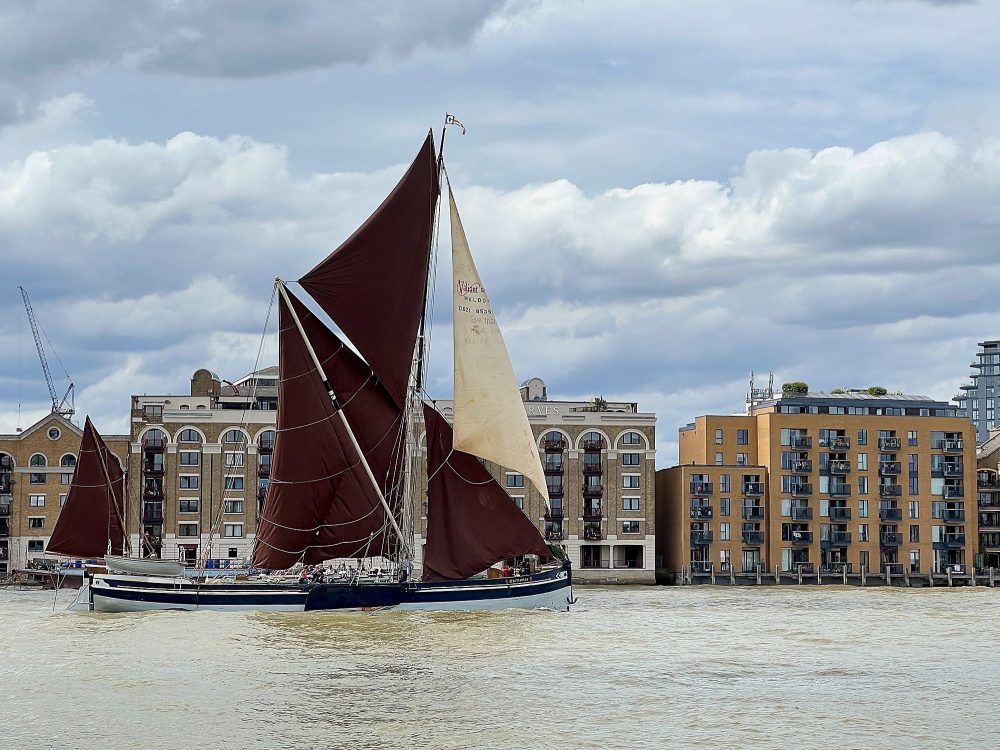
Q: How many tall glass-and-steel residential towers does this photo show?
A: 1